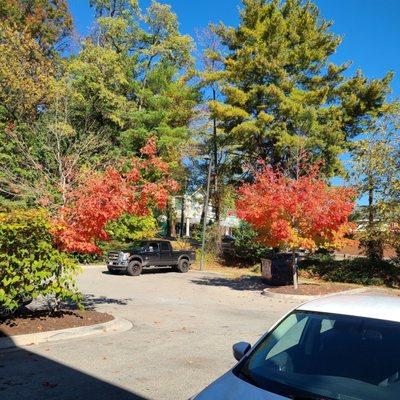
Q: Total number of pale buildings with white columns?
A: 1